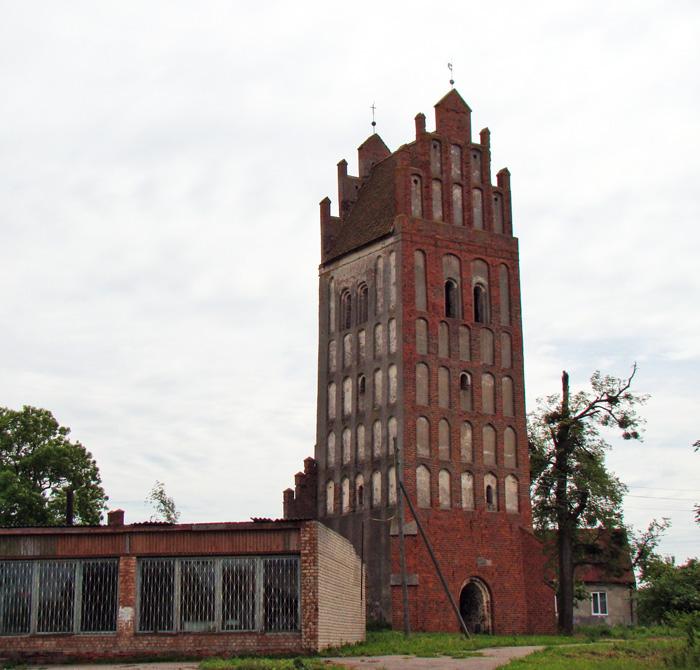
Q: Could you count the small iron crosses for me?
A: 2